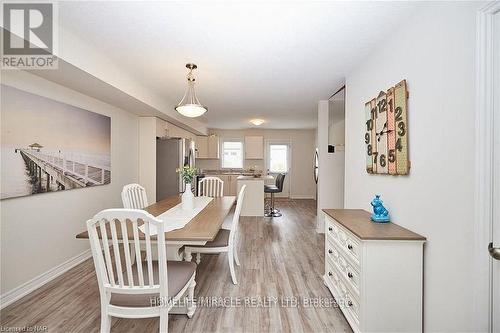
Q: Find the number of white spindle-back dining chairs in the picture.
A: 4